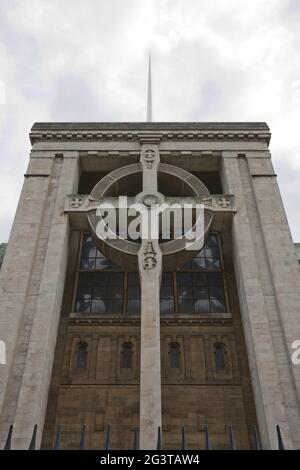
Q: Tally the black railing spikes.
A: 12